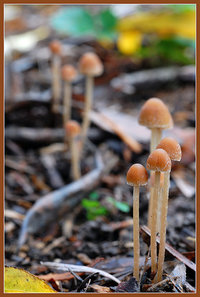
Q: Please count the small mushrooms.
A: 8